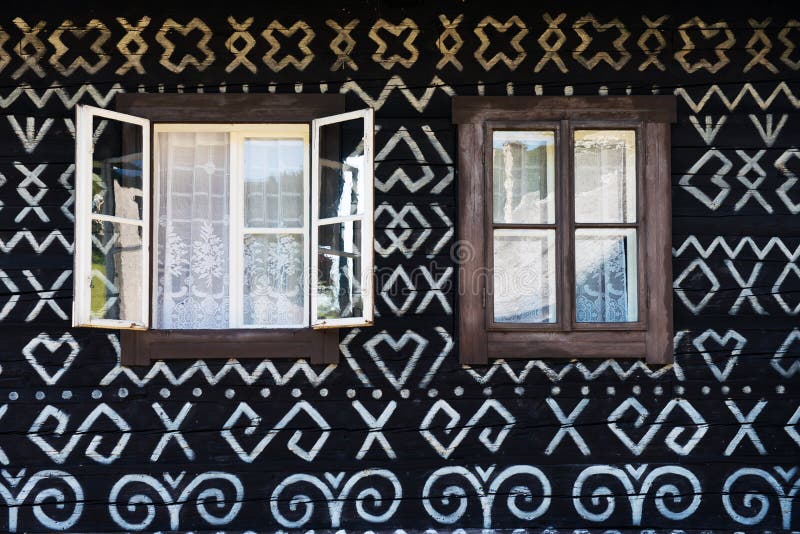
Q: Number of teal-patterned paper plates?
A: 0